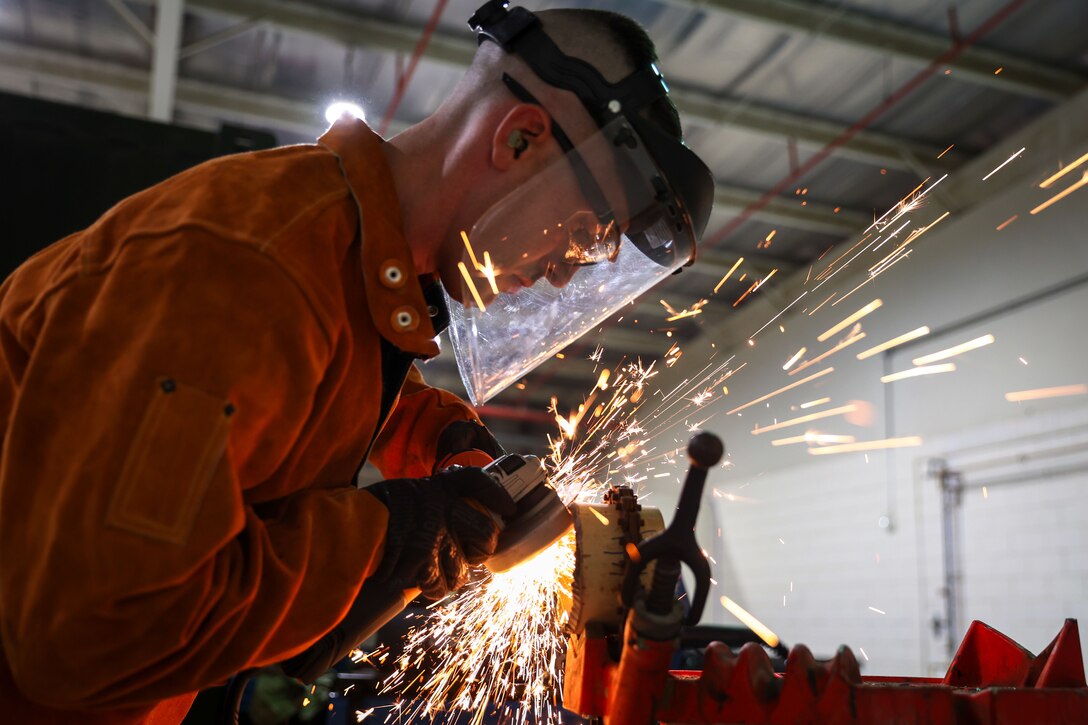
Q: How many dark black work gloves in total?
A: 2